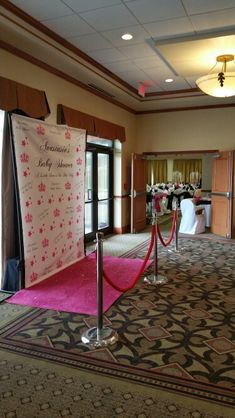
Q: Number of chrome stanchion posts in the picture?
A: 3